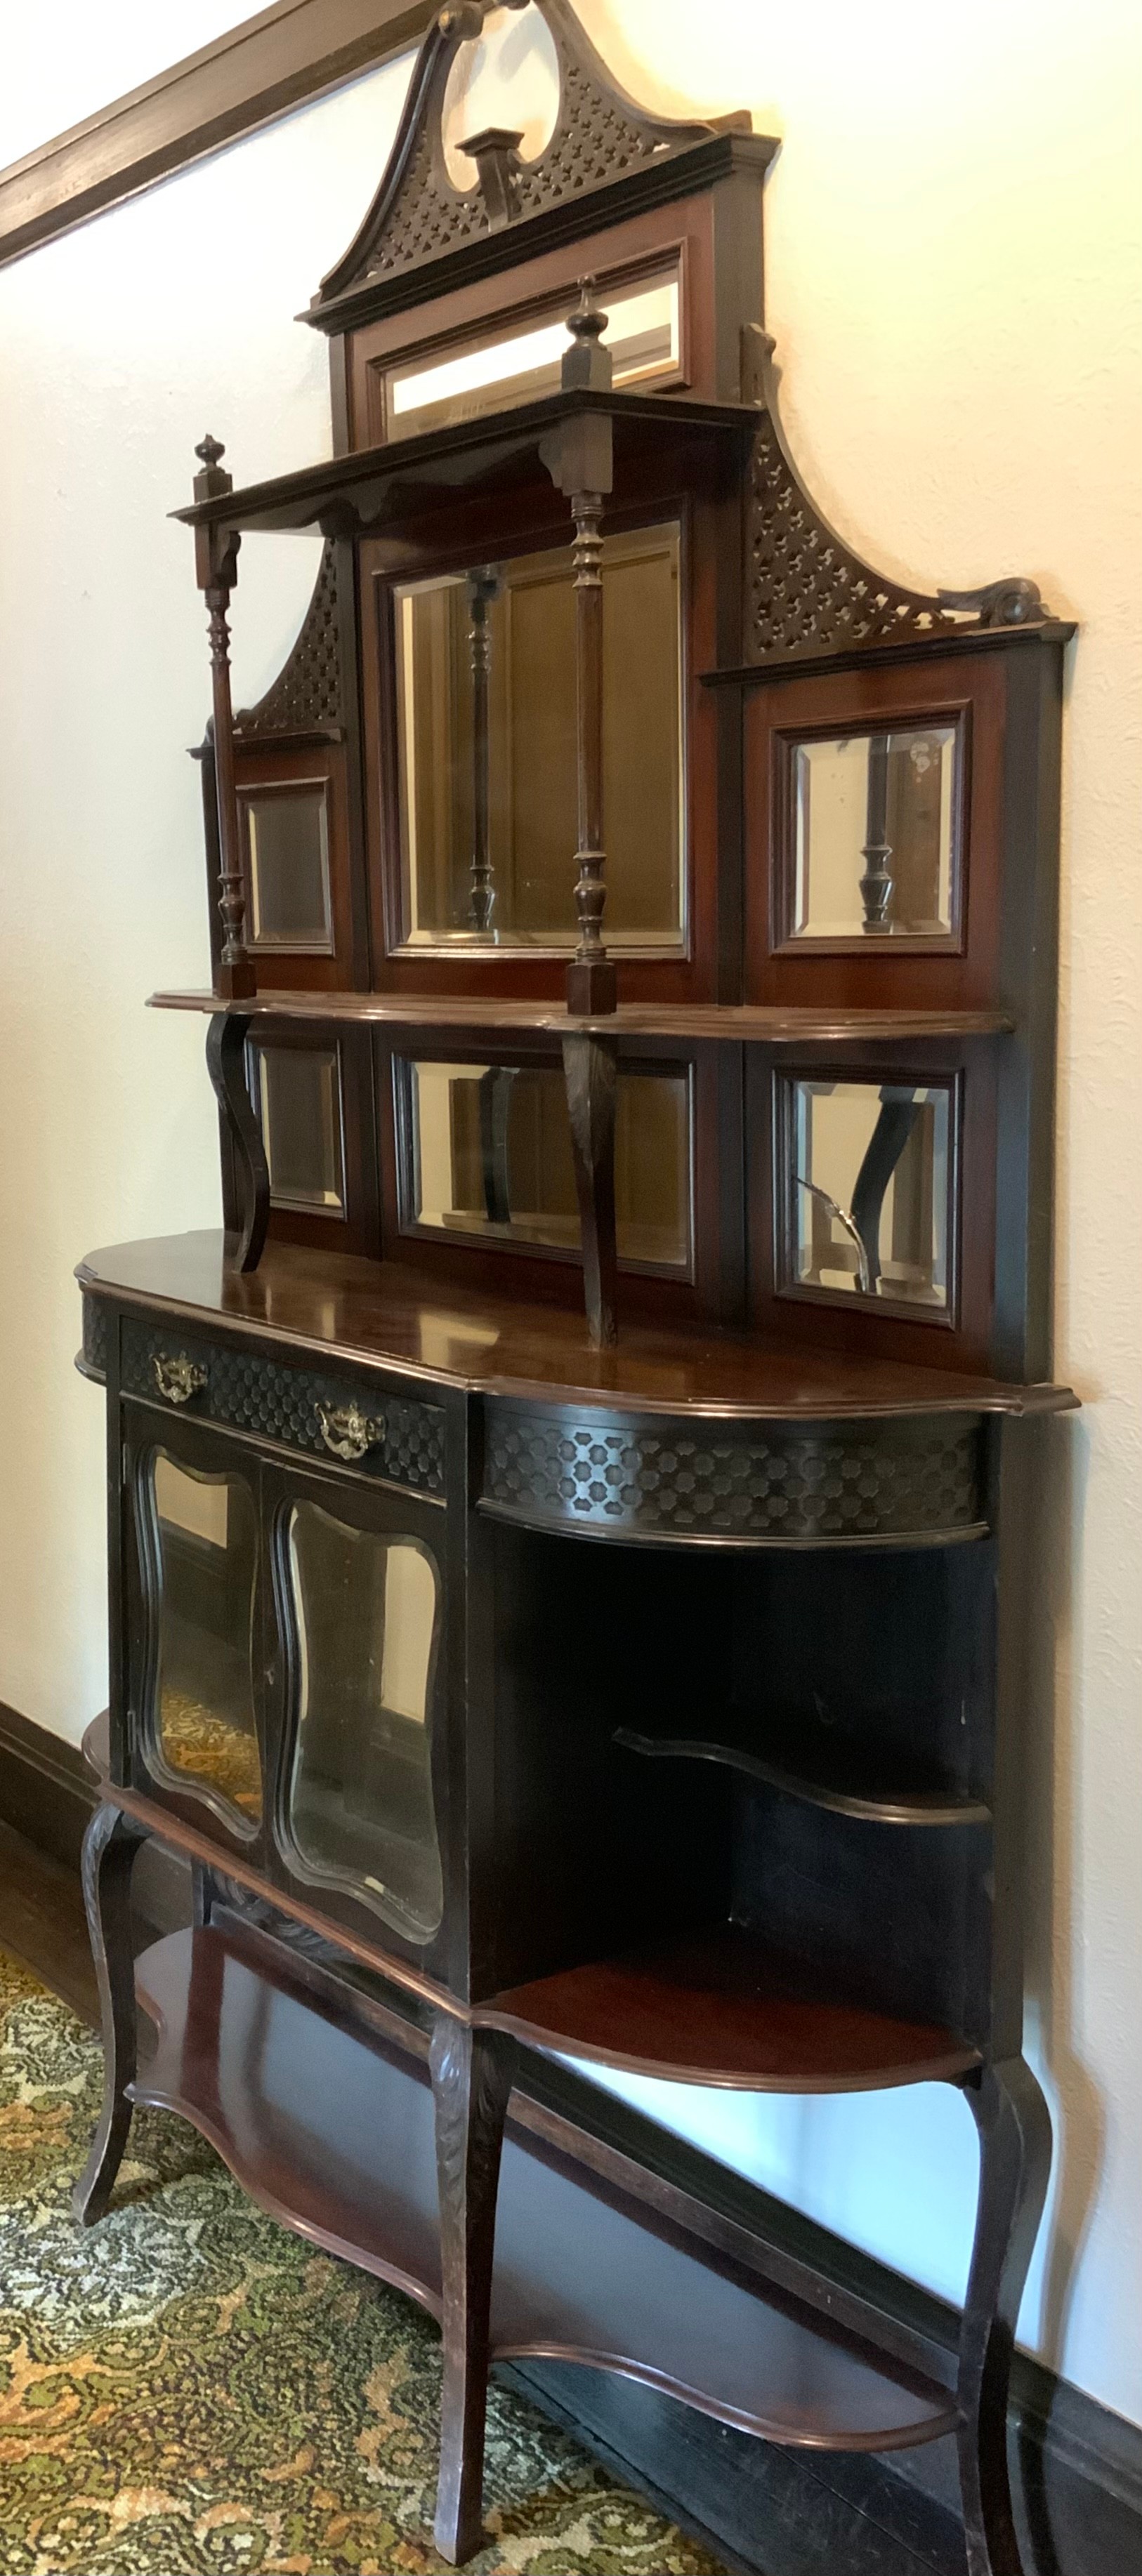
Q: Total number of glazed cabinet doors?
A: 2